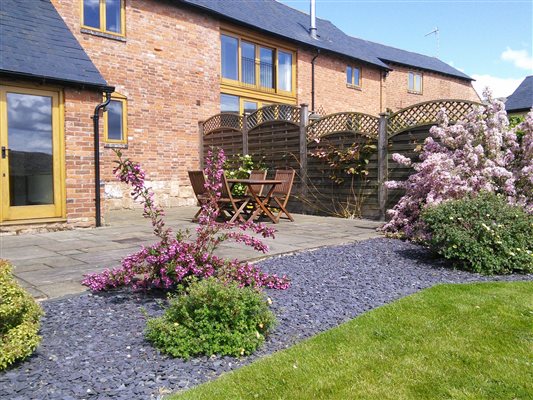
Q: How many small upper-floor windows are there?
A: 3